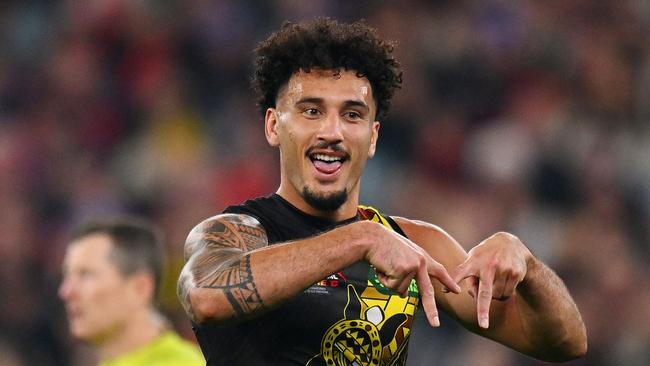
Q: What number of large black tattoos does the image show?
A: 1